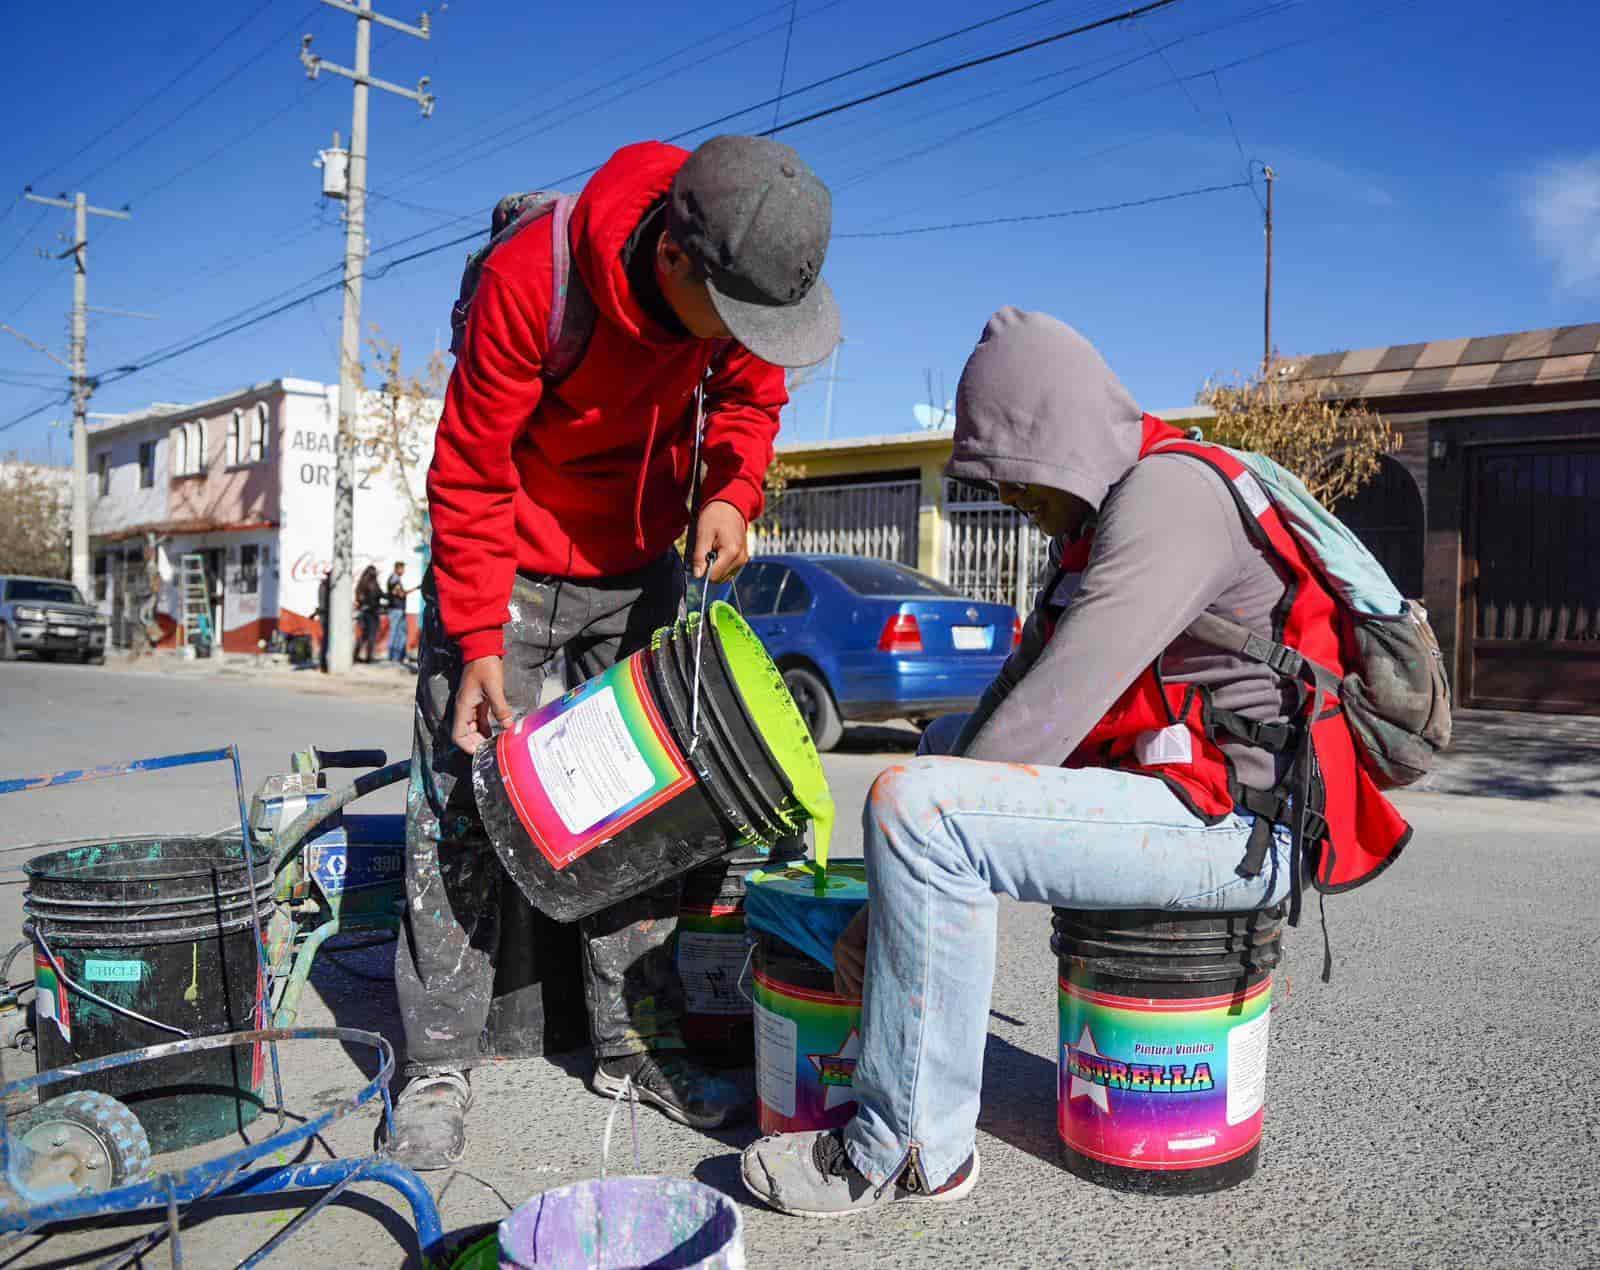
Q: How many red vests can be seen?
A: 1